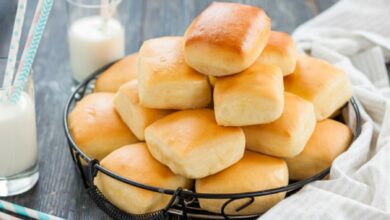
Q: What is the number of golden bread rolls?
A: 13